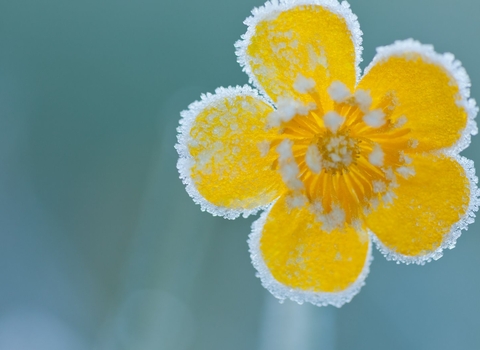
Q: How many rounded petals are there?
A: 5